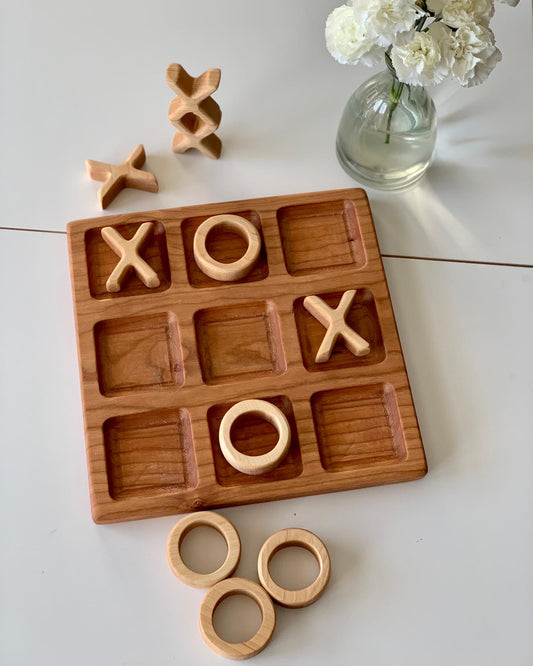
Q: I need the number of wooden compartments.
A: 9